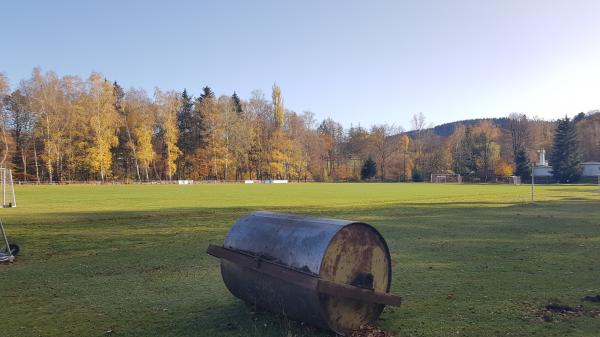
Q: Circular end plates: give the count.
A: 1